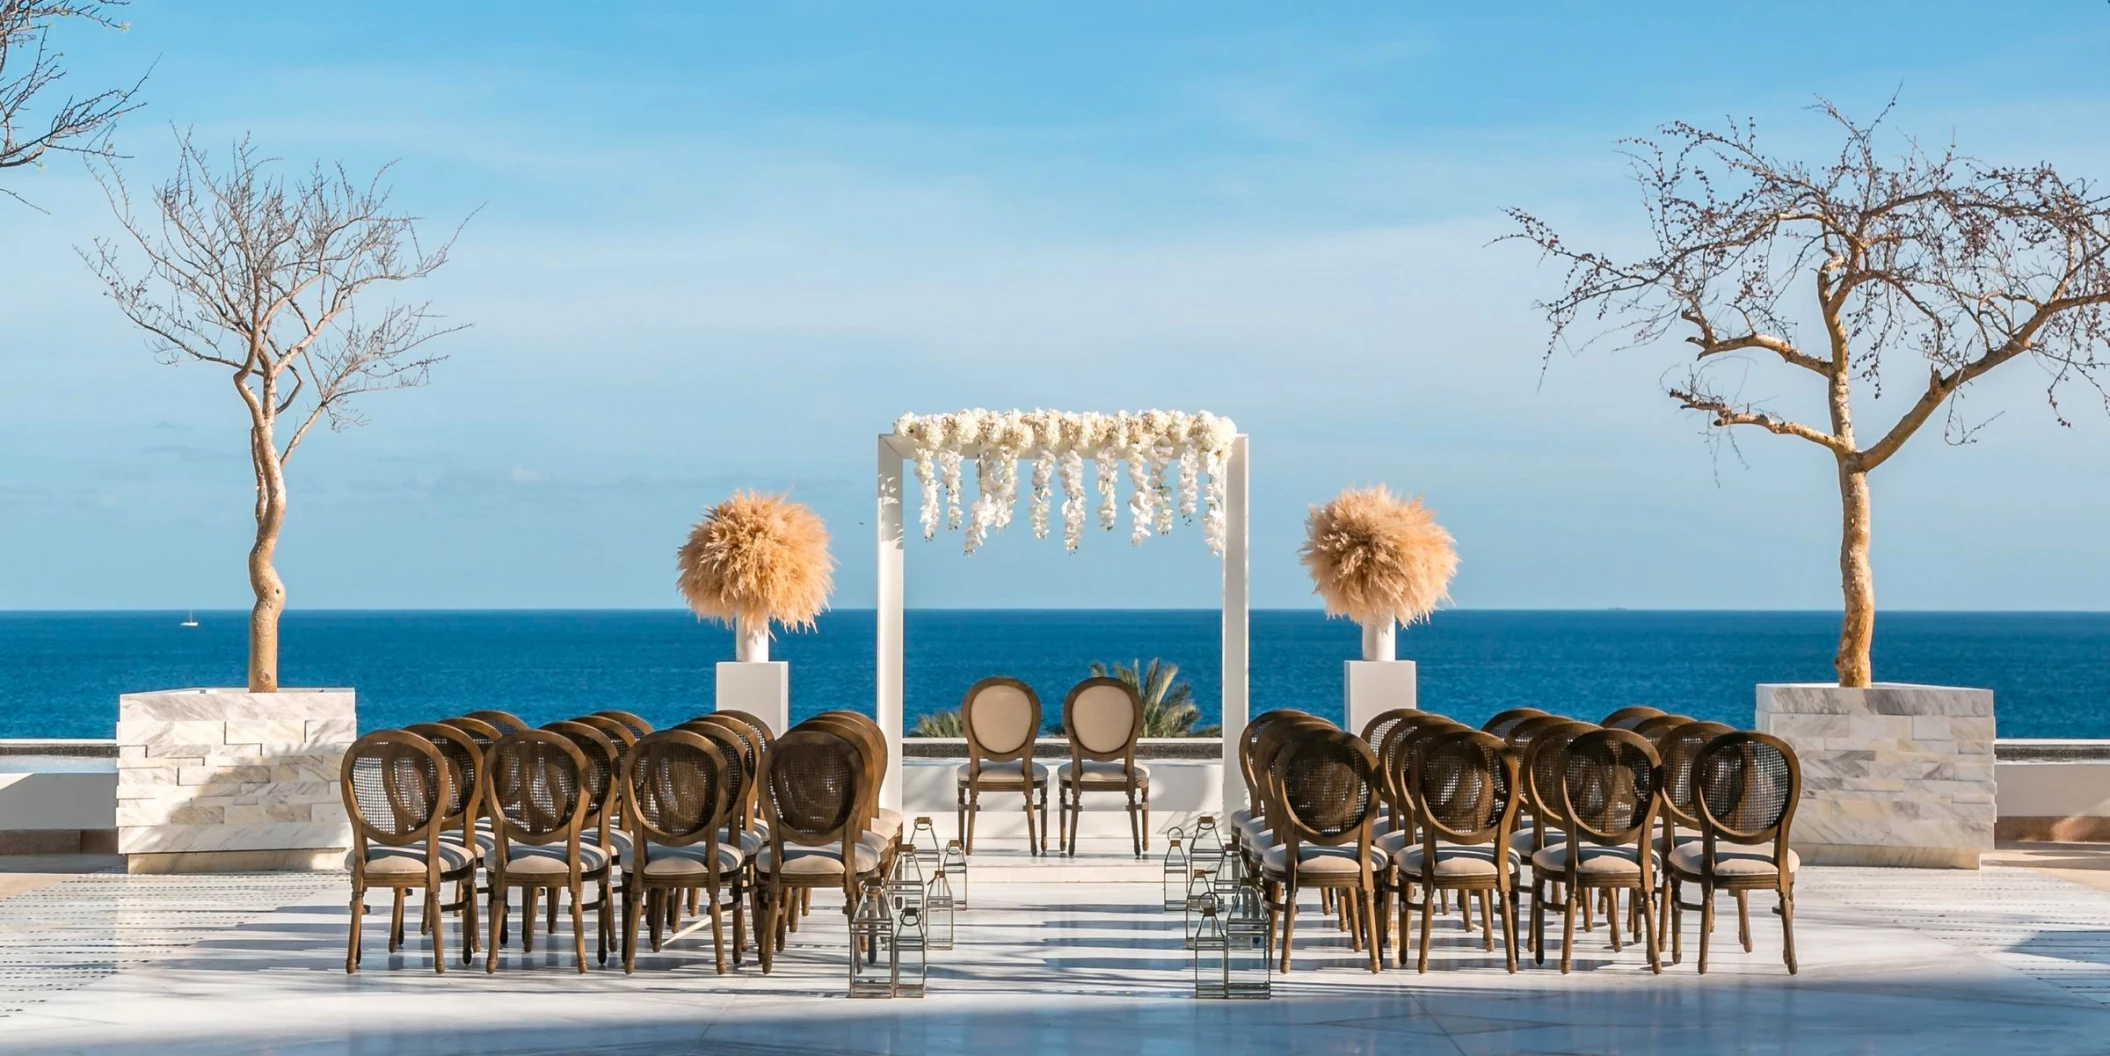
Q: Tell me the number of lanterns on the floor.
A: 12